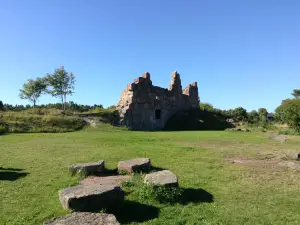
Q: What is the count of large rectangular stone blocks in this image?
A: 5